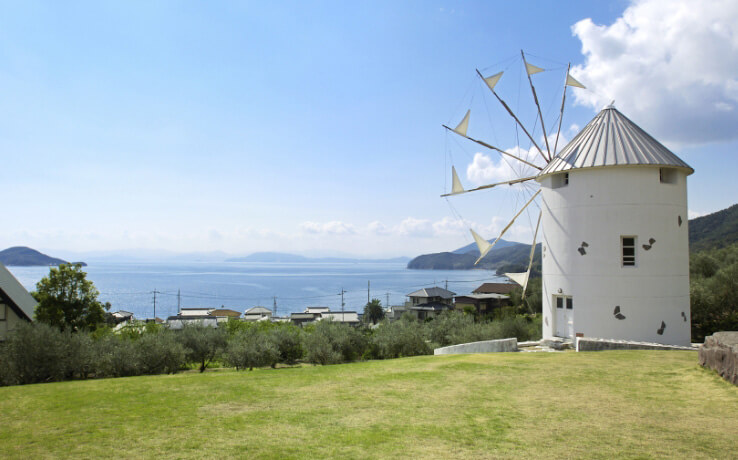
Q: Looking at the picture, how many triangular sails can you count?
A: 7